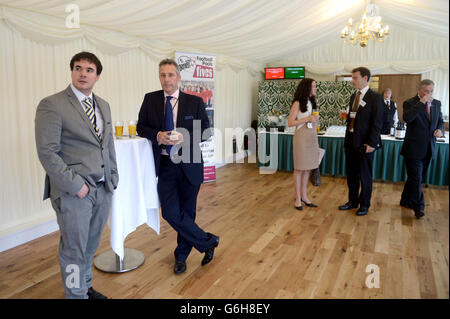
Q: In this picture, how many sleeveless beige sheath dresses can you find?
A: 1